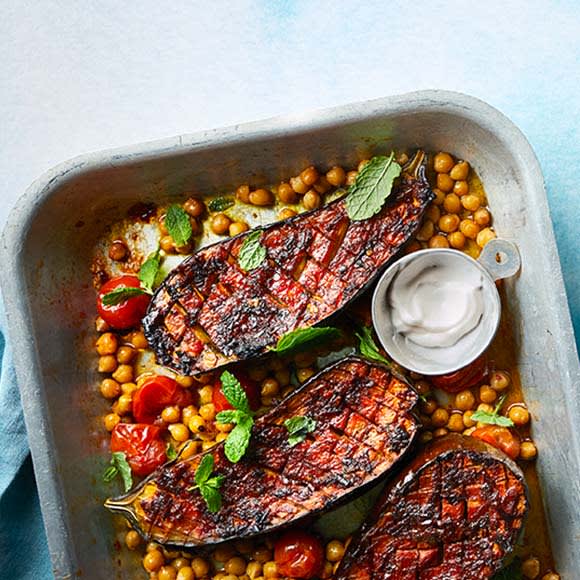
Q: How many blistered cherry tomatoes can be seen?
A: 7